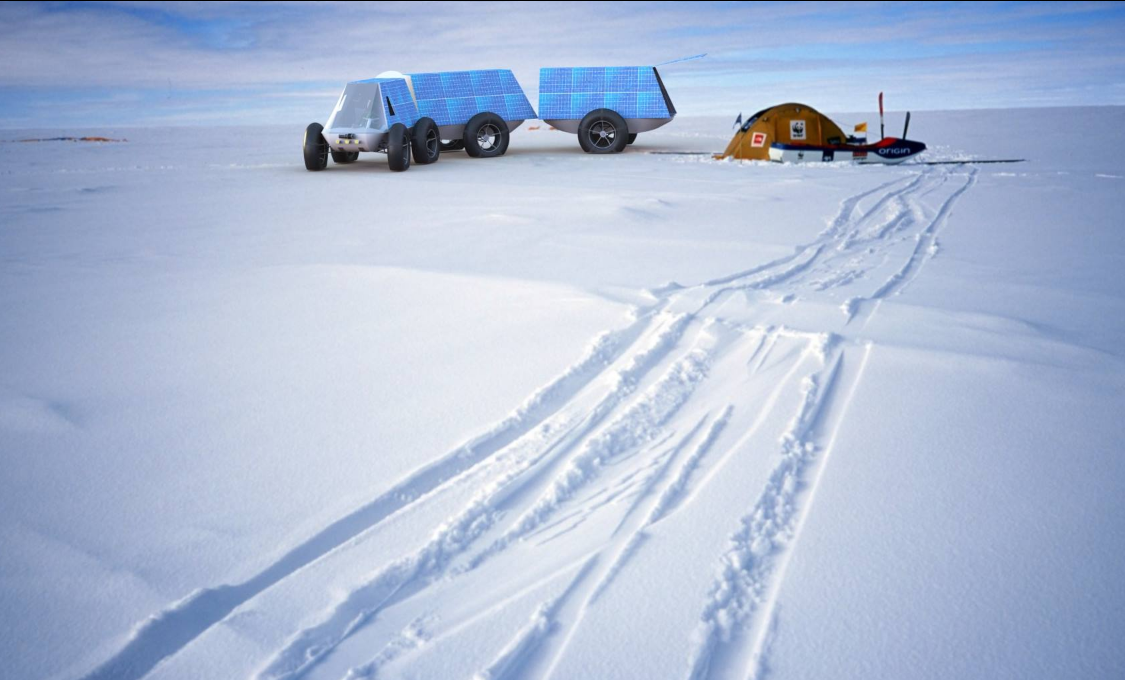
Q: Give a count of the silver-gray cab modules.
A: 1